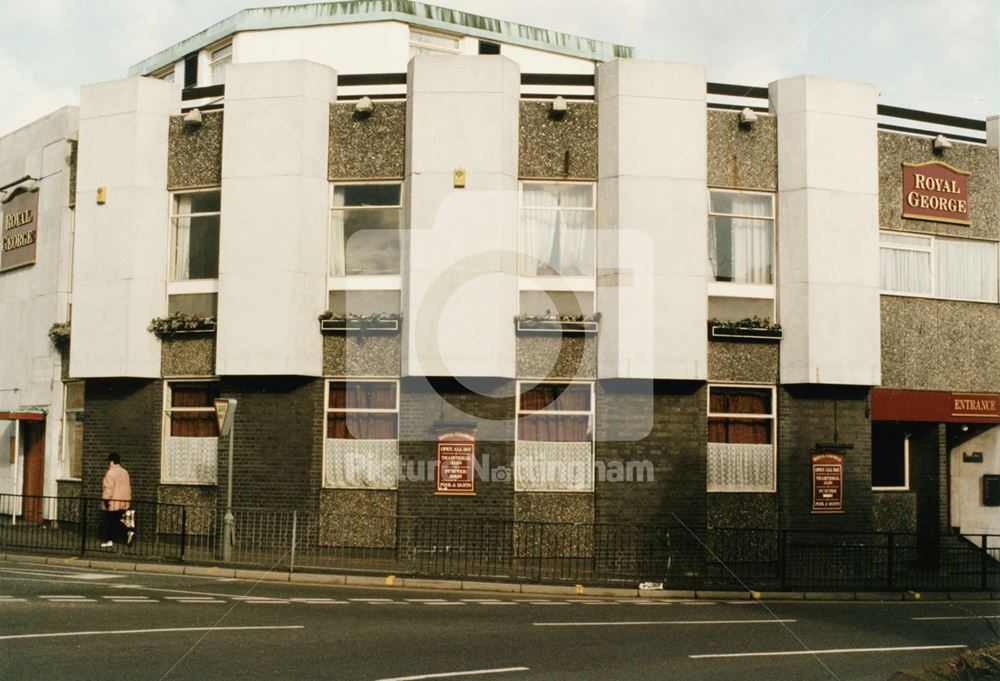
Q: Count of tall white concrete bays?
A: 5